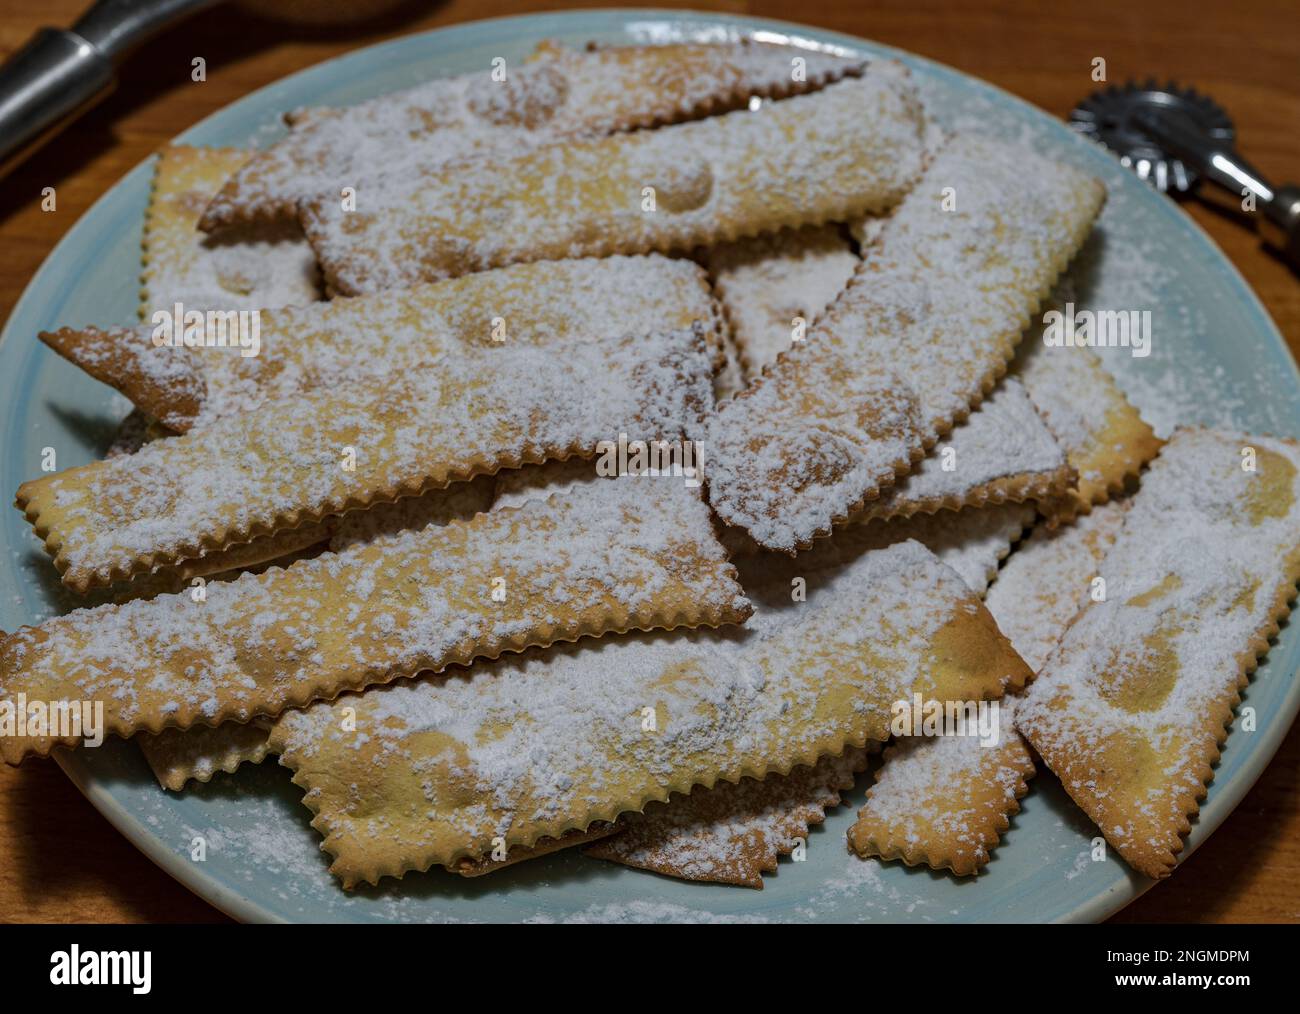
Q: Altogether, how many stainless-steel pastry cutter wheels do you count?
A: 1